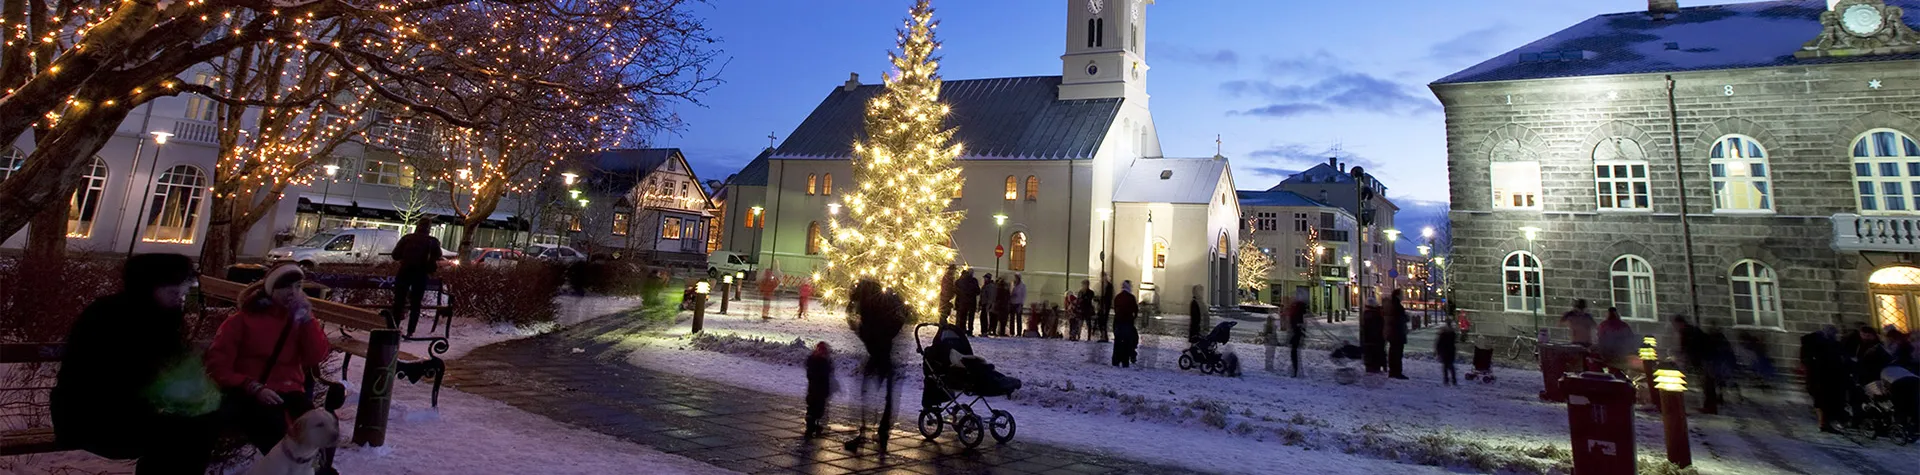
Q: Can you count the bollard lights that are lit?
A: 6